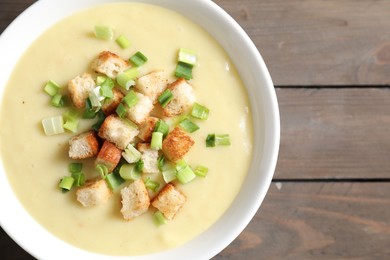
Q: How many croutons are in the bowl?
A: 15